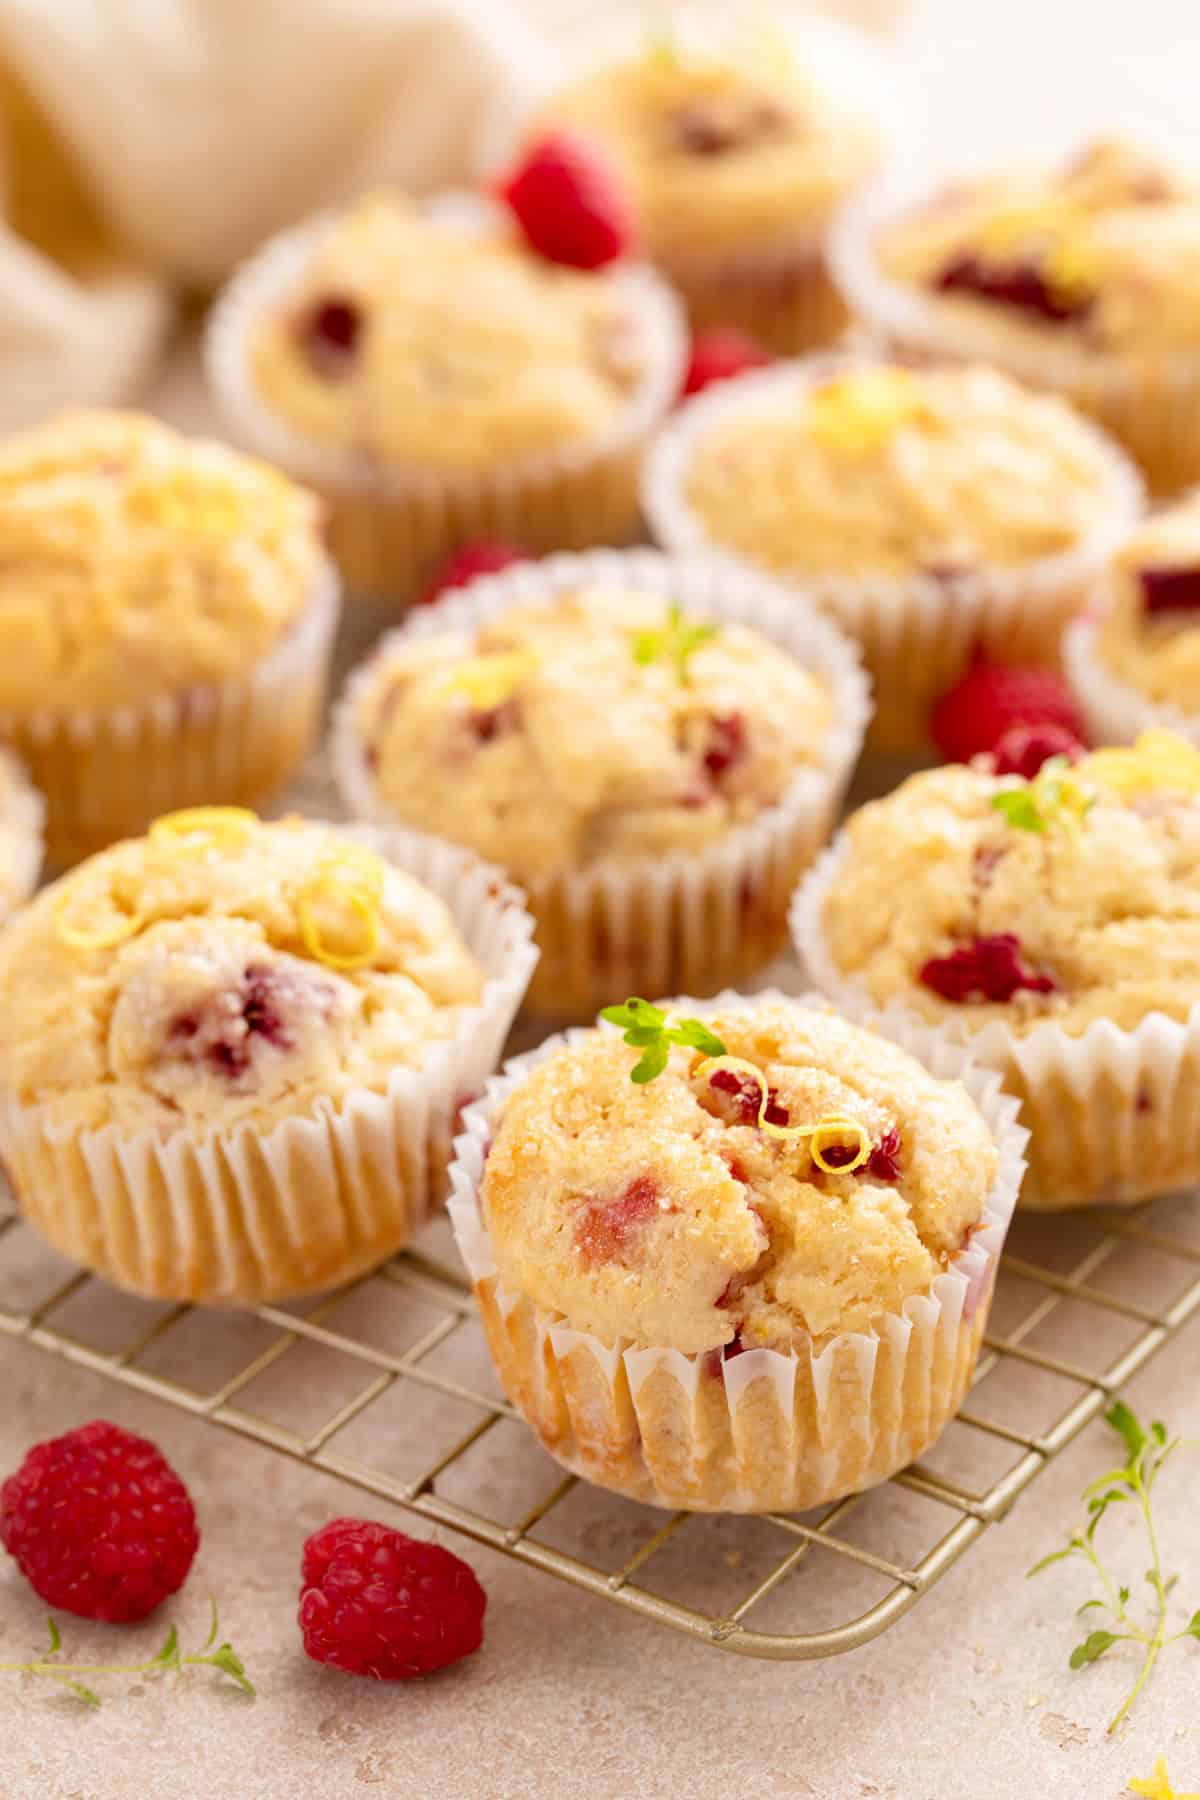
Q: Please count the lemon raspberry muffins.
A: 11